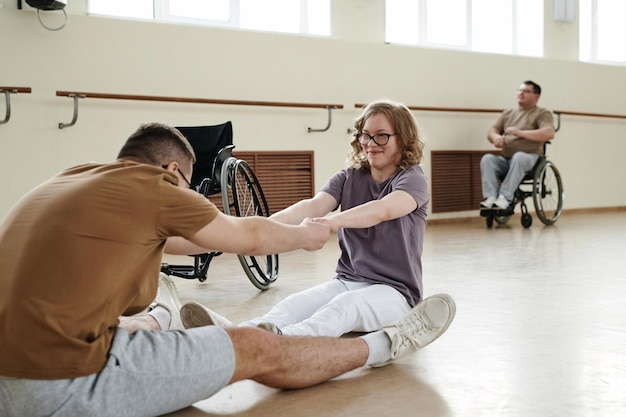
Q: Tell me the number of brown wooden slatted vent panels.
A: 2